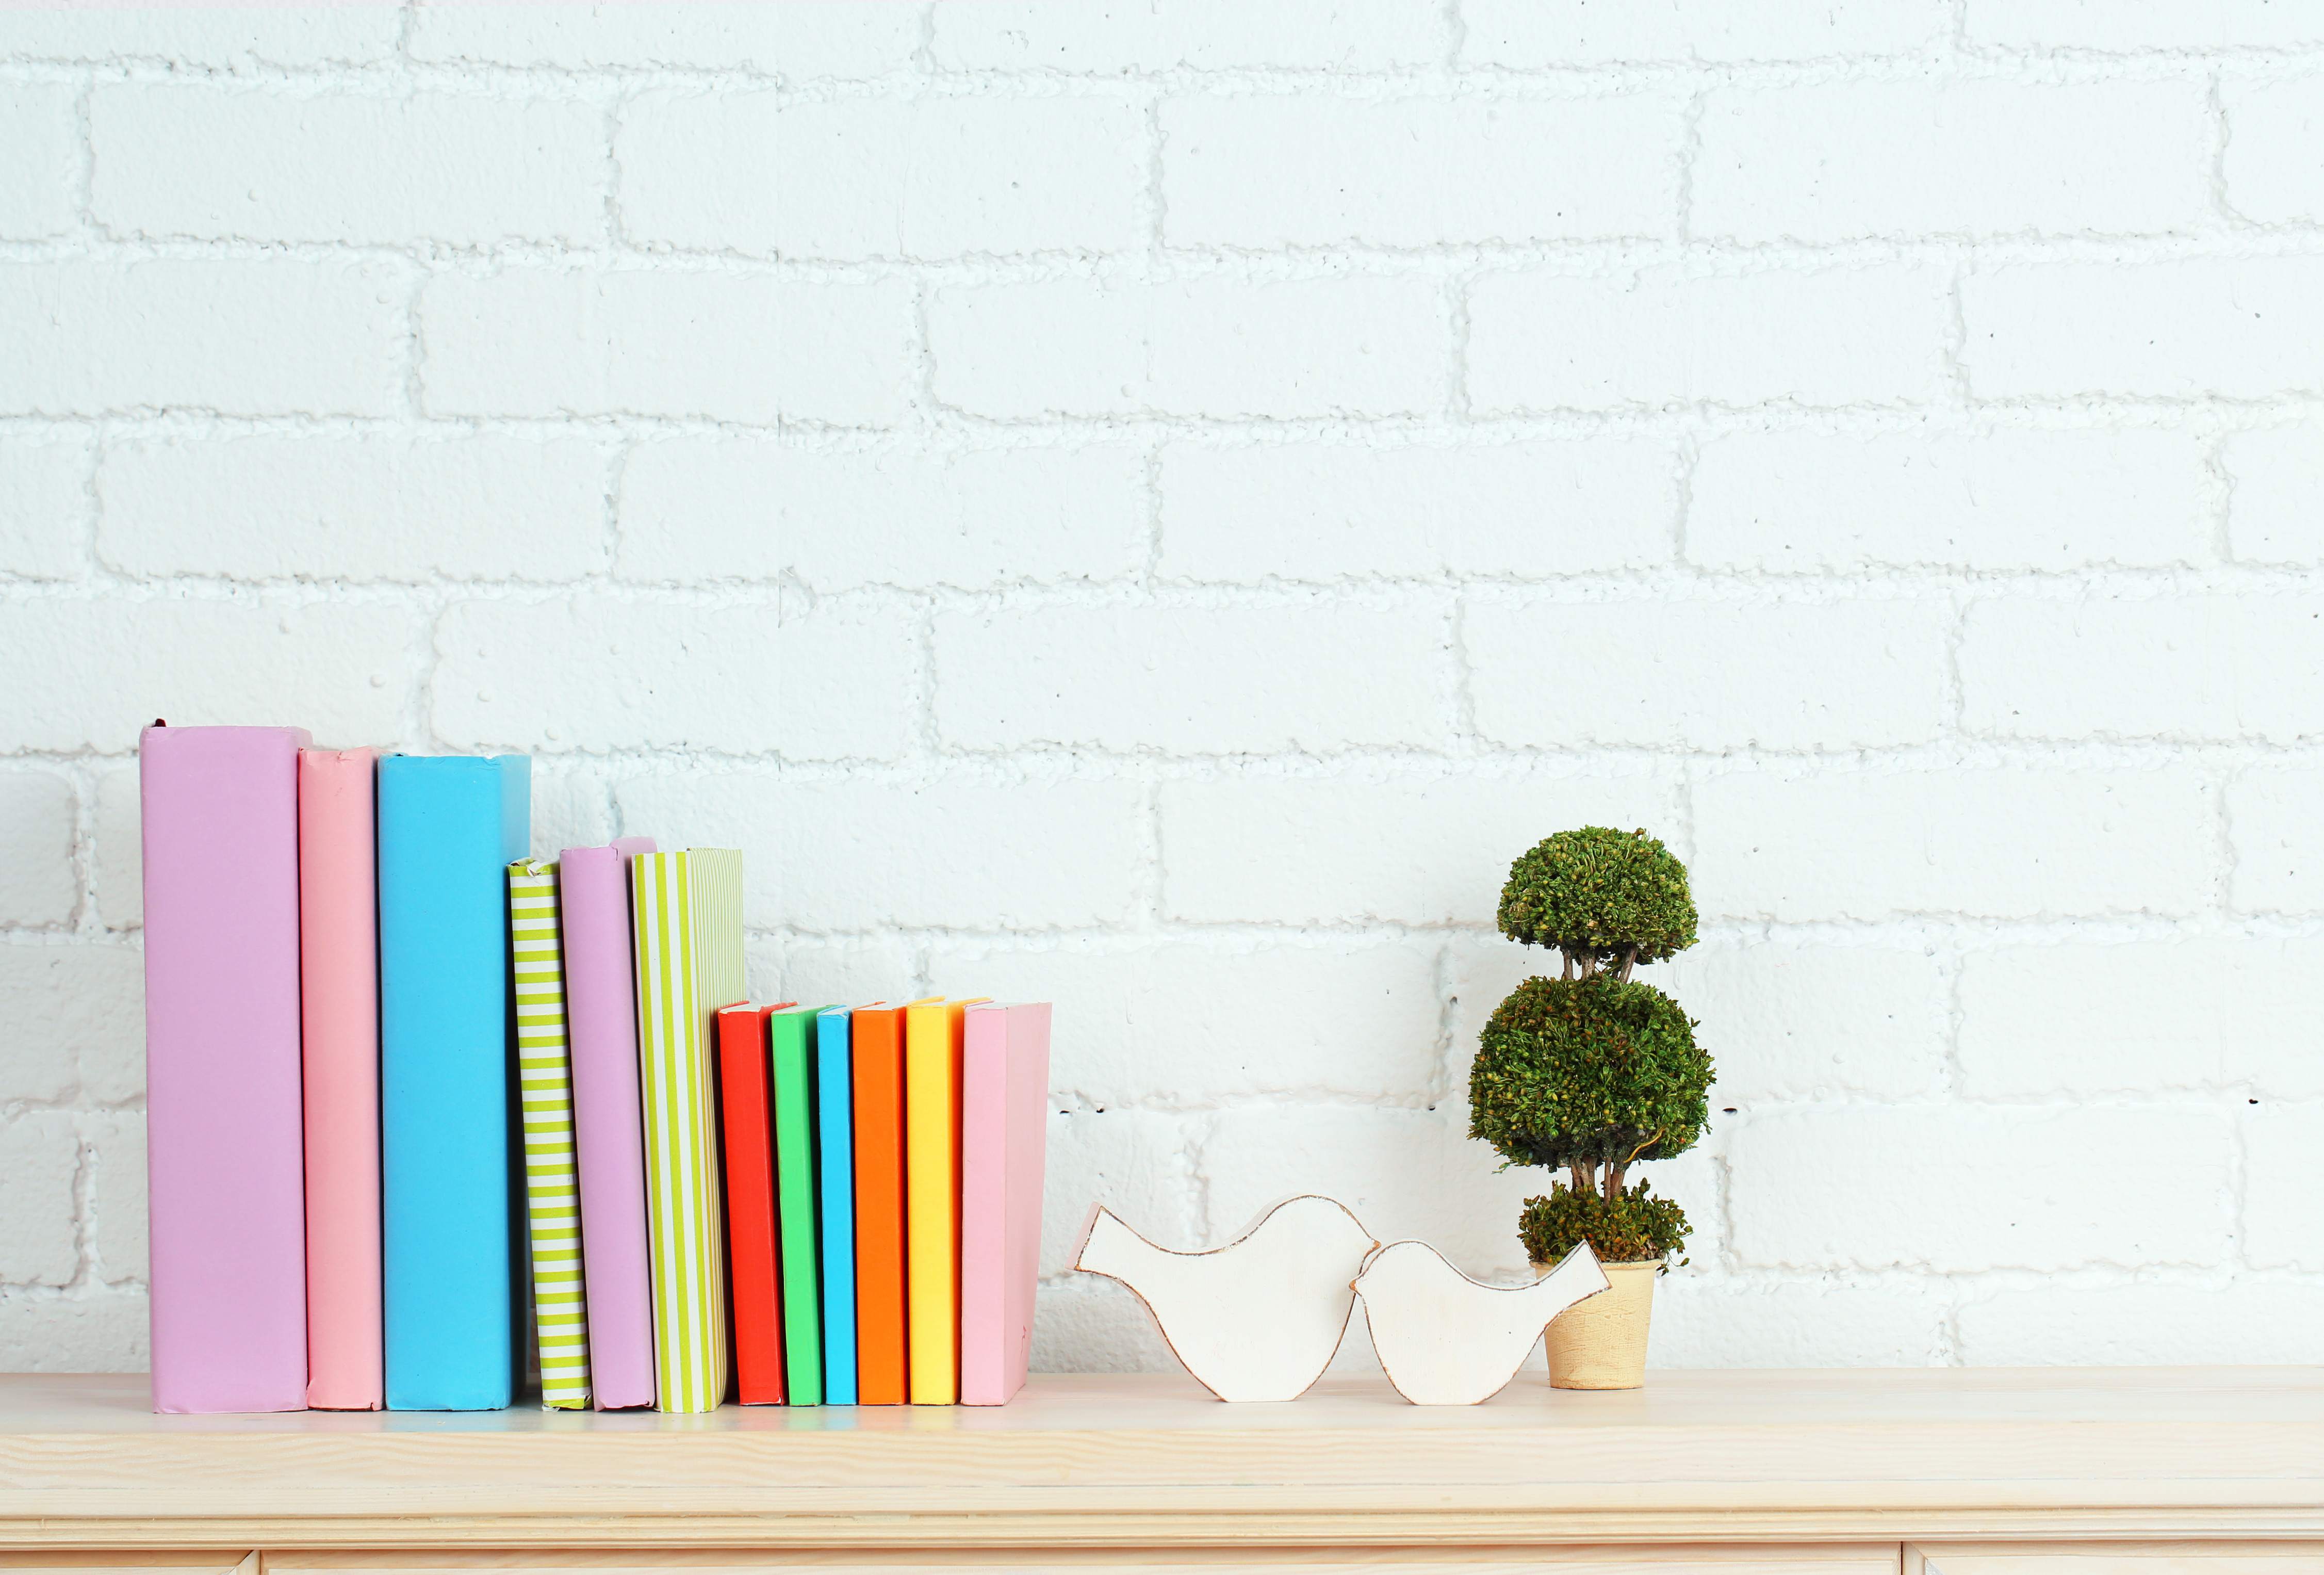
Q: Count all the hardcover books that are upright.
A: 12